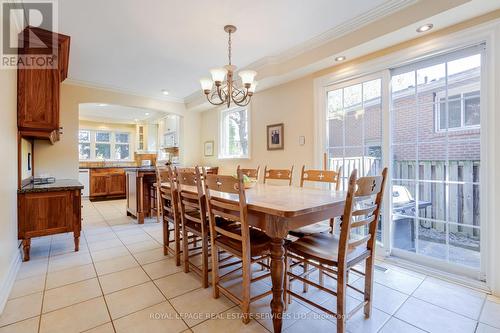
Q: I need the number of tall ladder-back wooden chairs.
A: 7